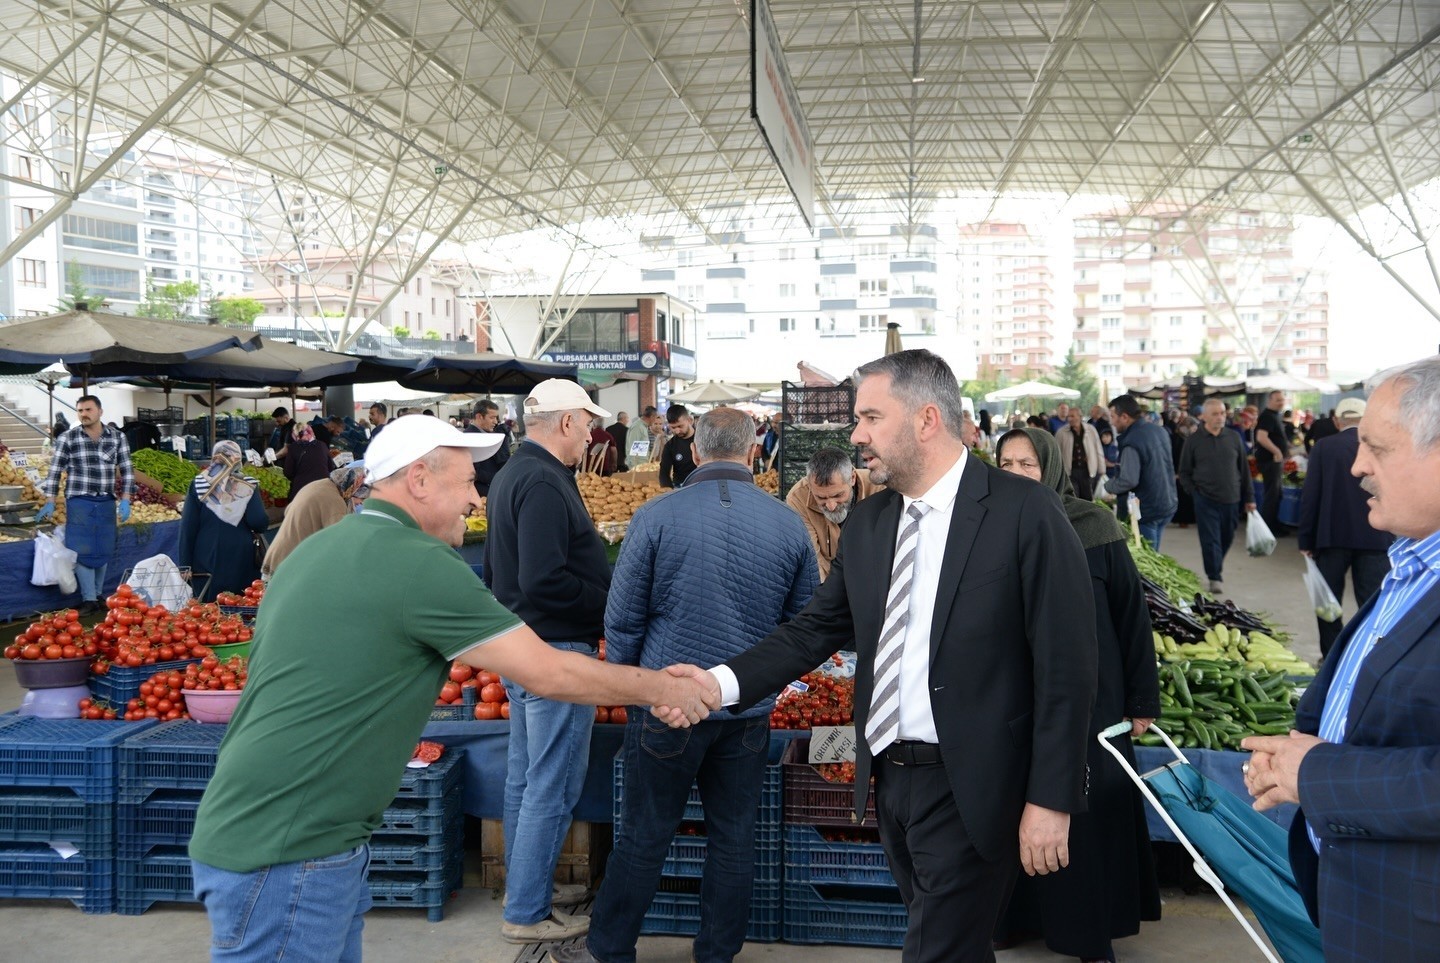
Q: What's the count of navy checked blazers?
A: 1